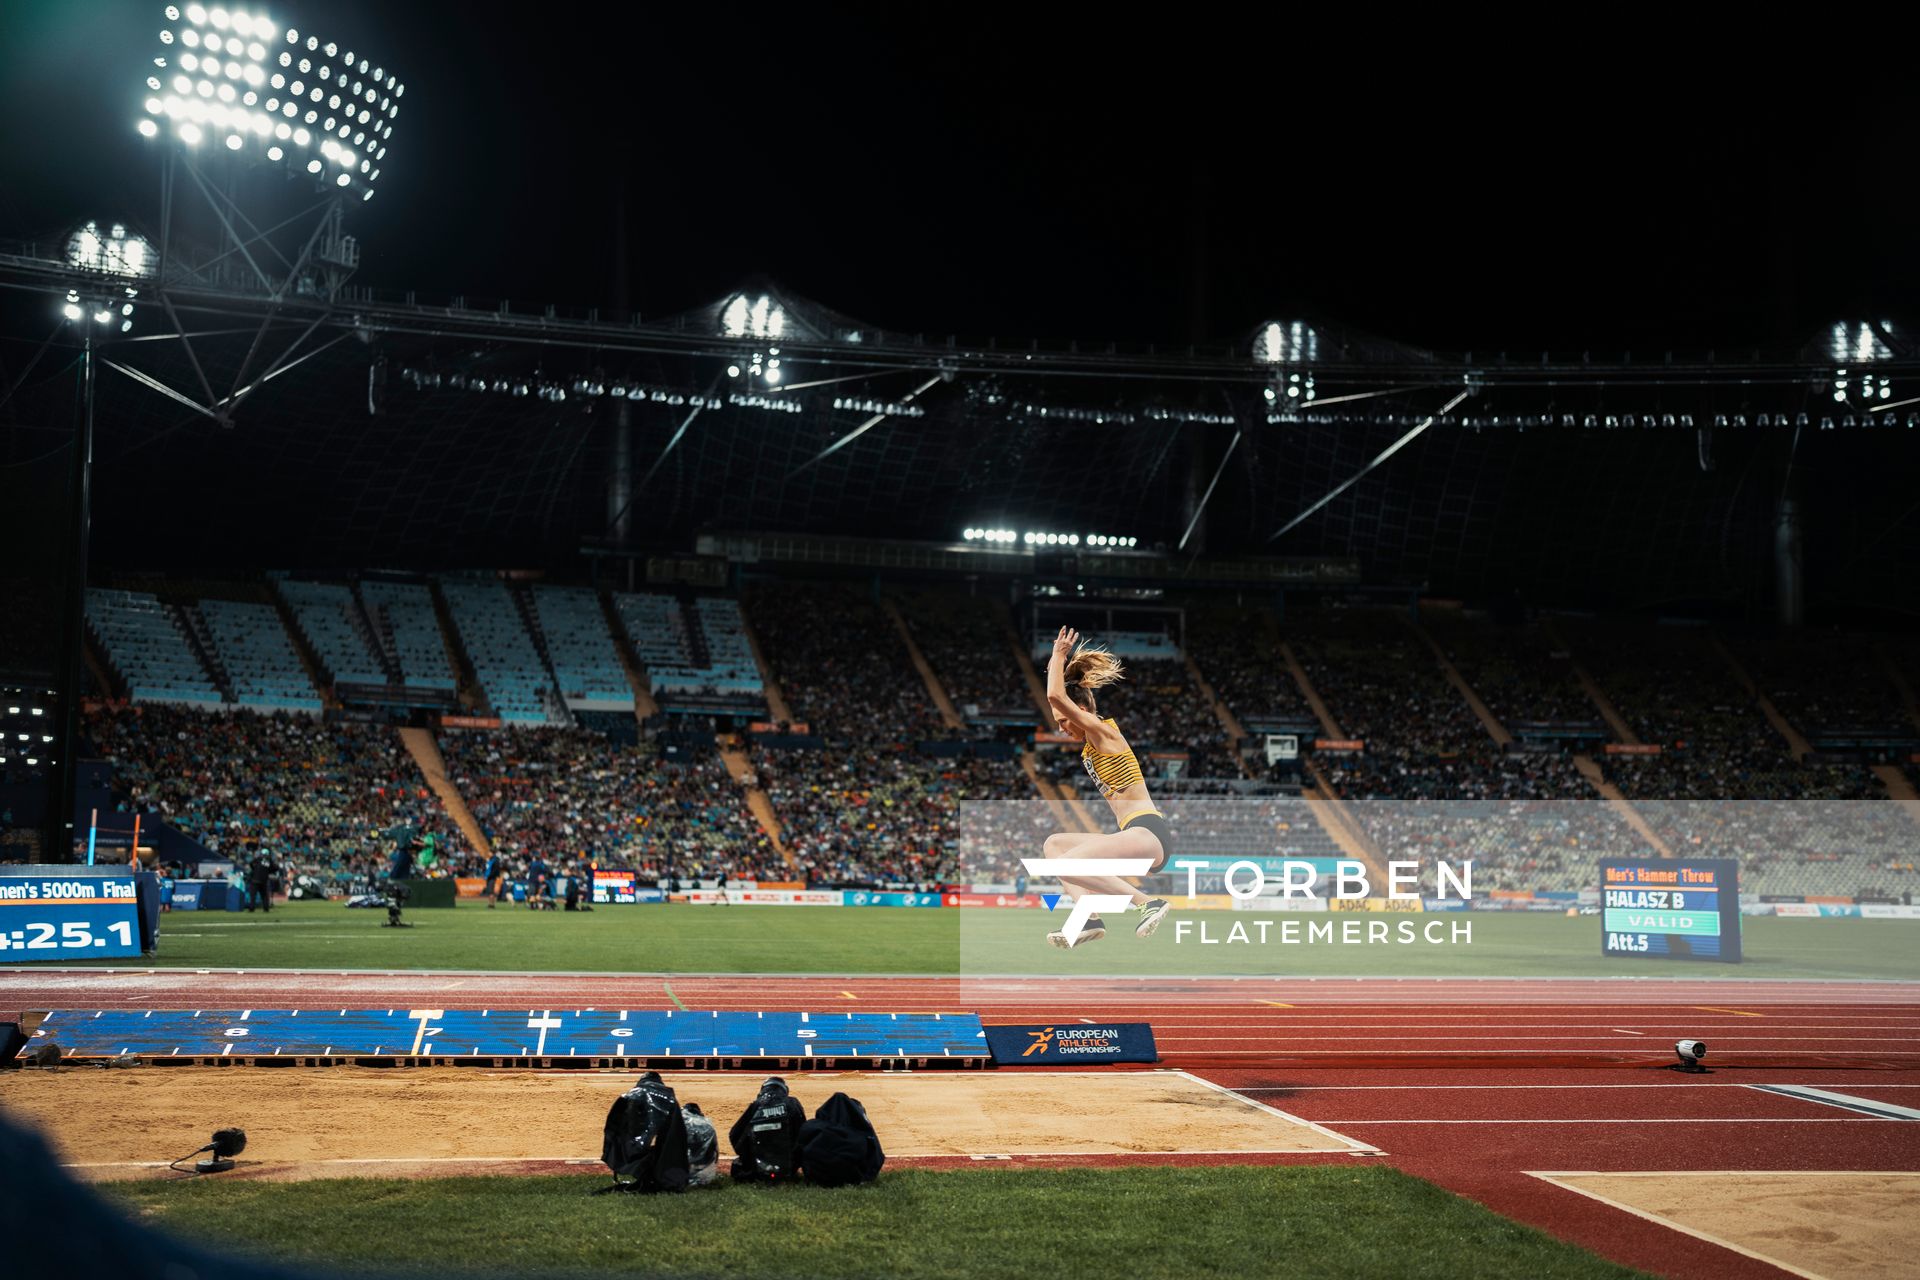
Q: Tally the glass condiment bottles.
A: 0